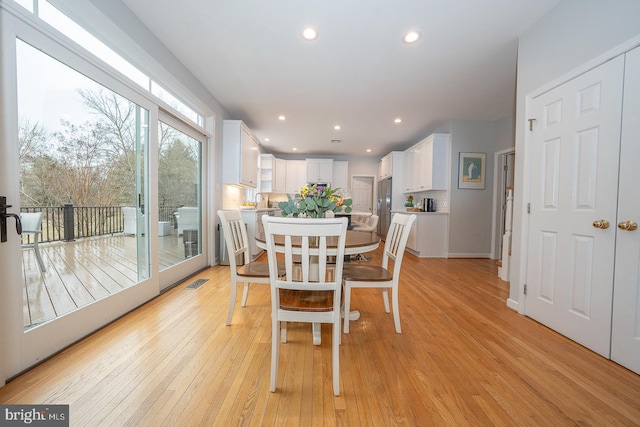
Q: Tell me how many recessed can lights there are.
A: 8